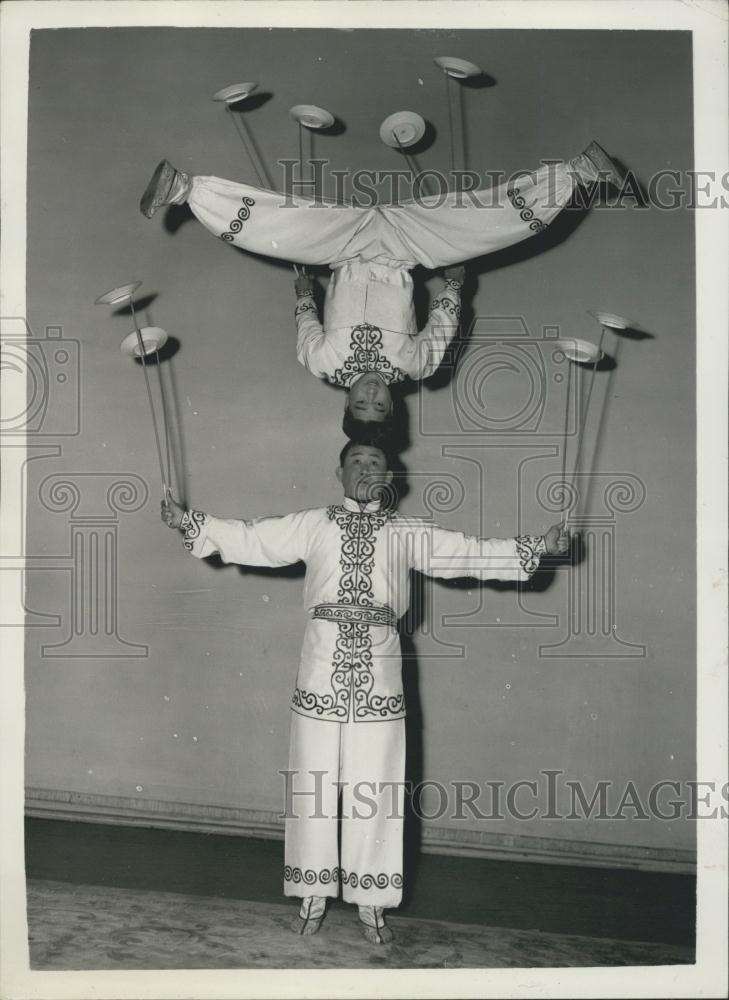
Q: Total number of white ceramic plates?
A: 8